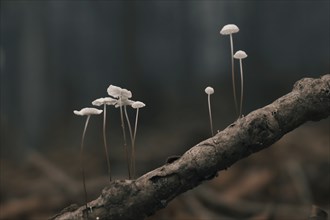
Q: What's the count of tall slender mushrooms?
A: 8